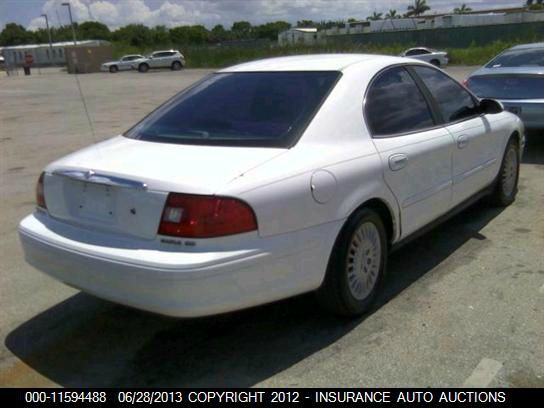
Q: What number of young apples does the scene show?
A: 0